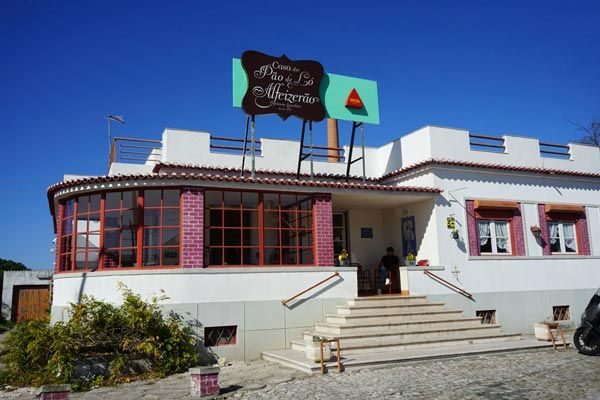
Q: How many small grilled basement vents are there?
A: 3